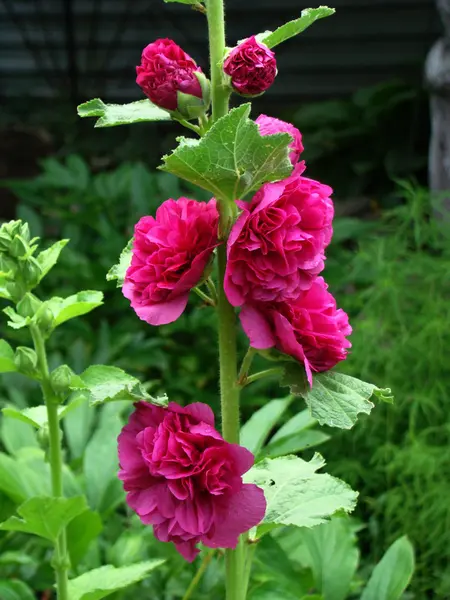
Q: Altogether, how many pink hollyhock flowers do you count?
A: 7